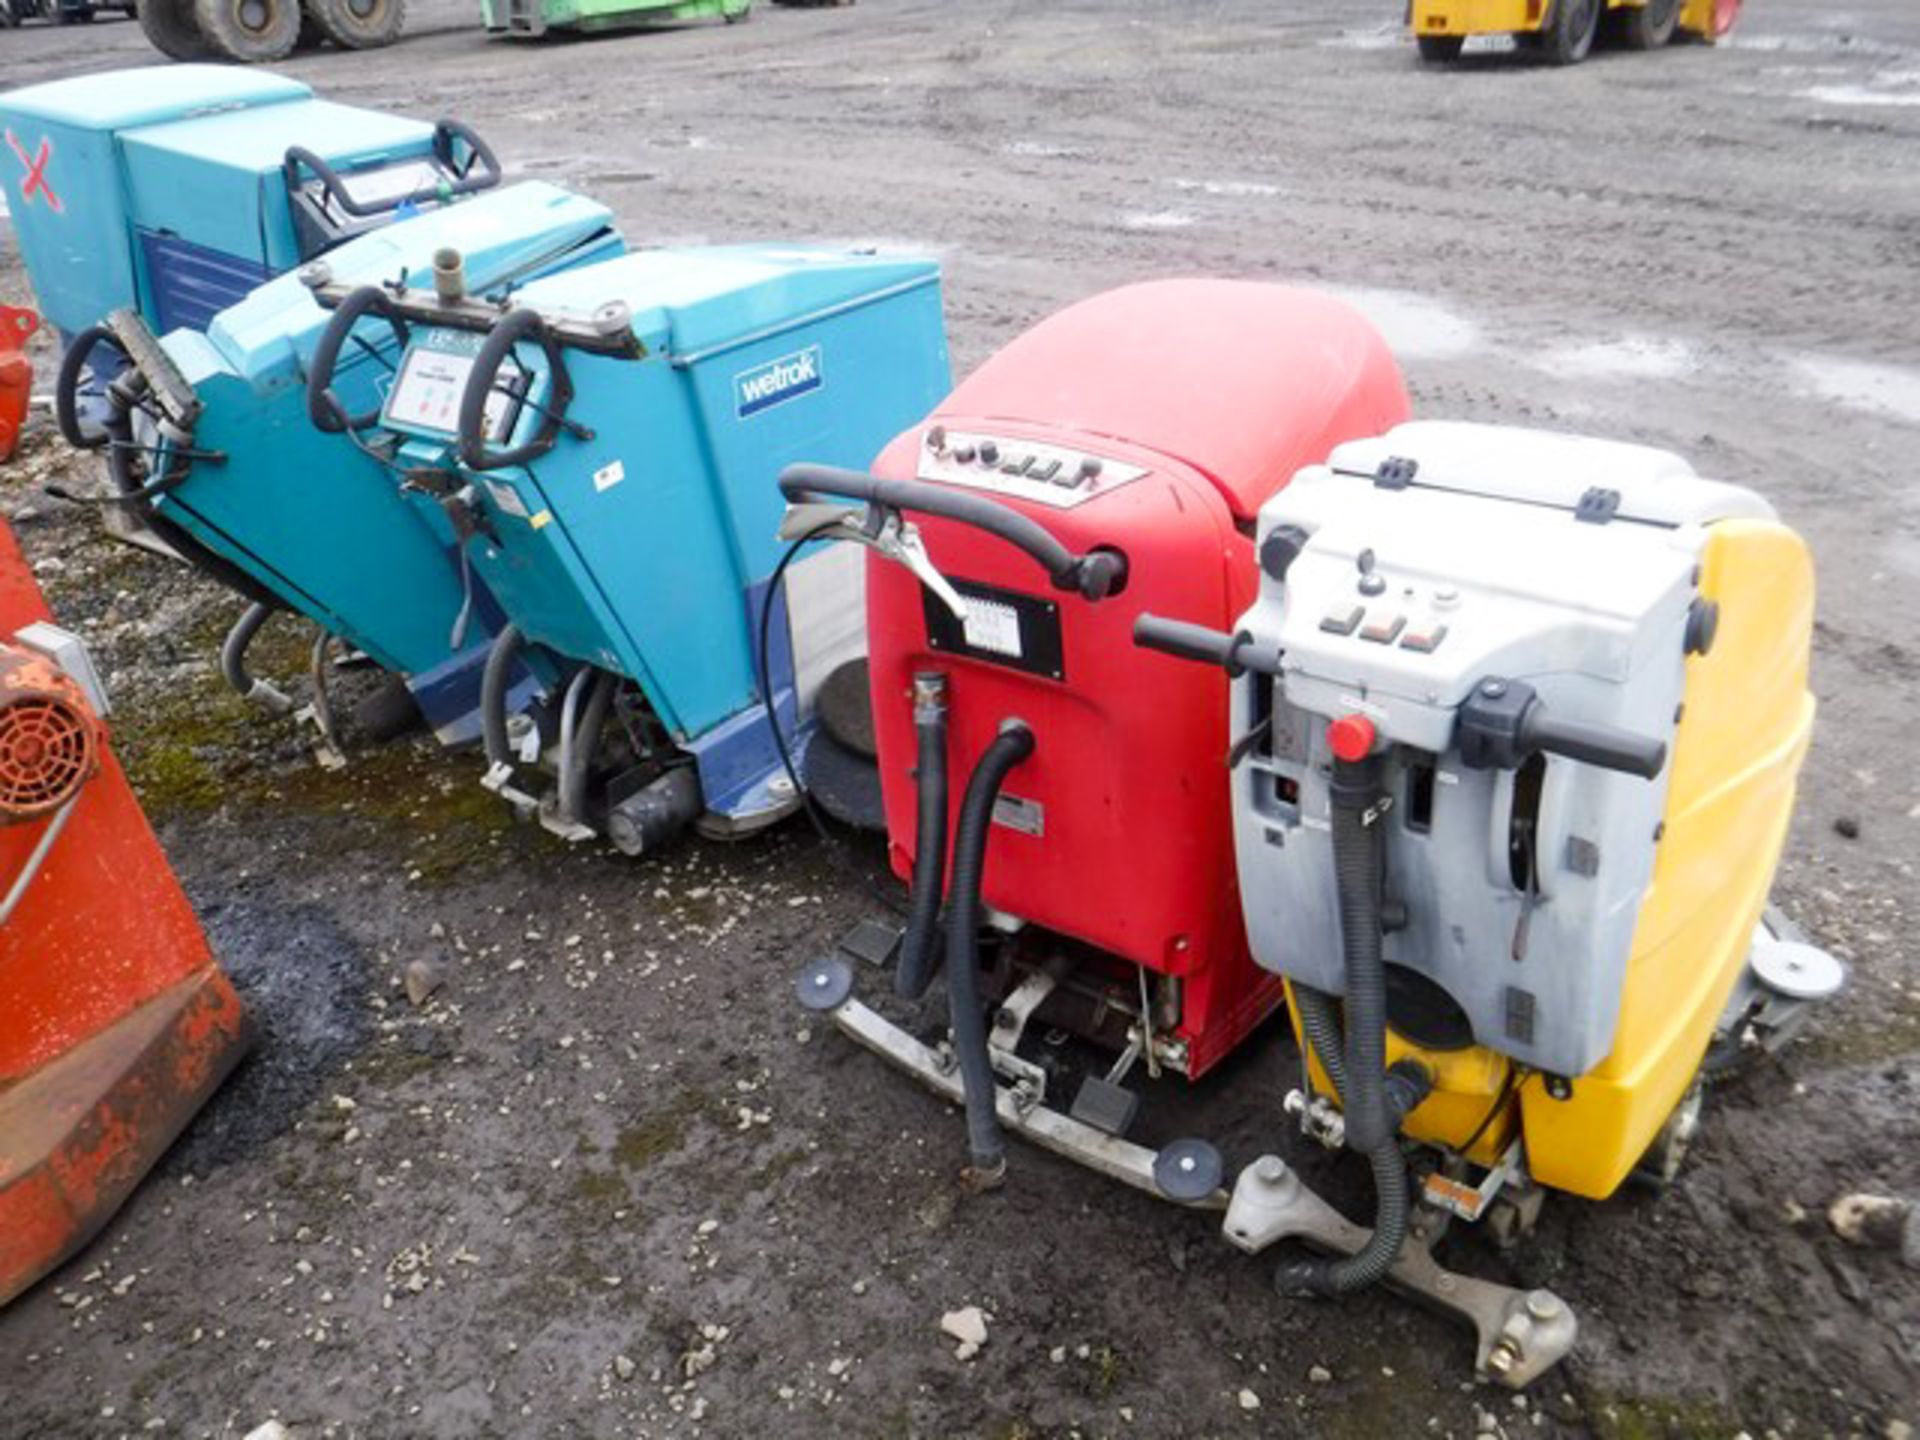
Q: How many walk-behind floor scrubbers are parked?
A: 5